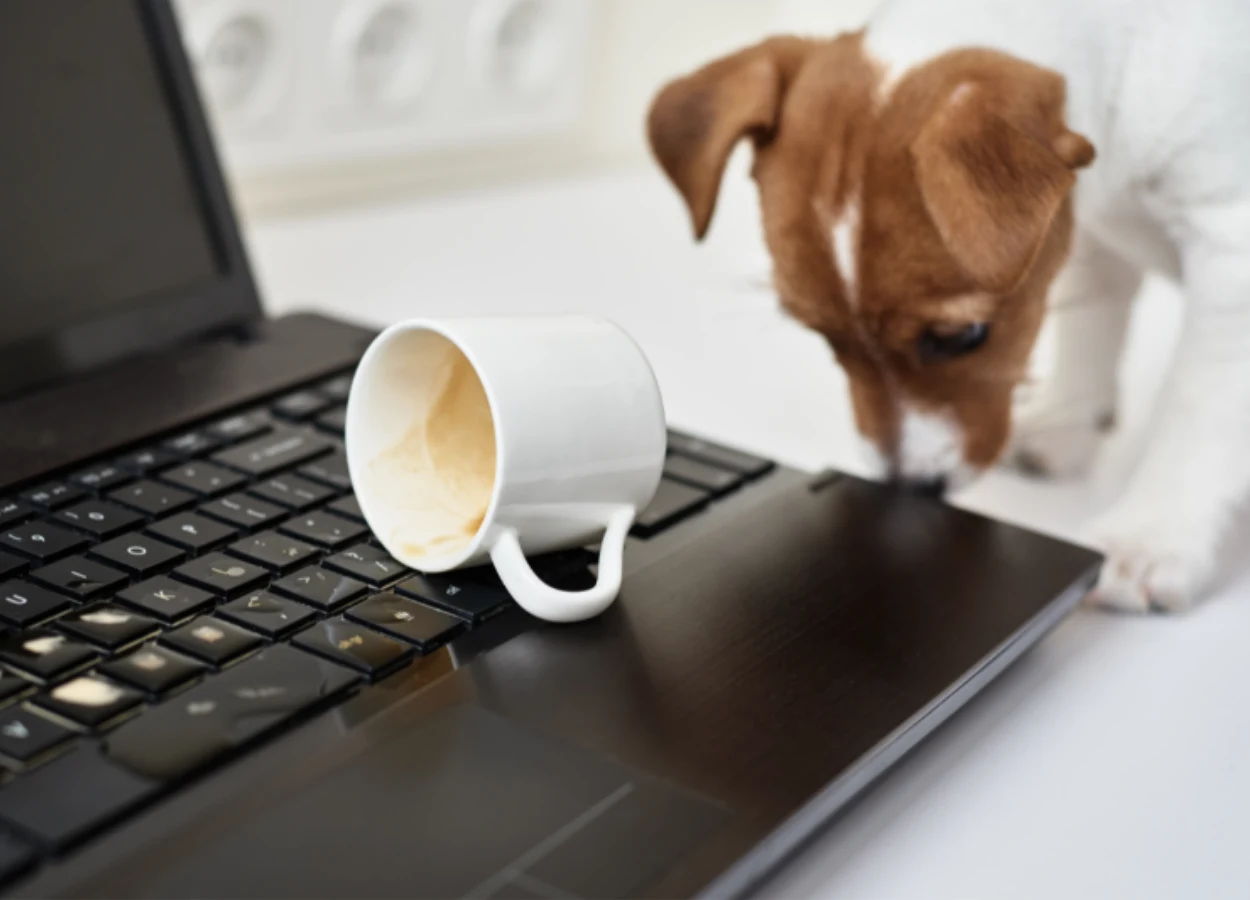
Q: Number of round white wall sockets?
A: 3